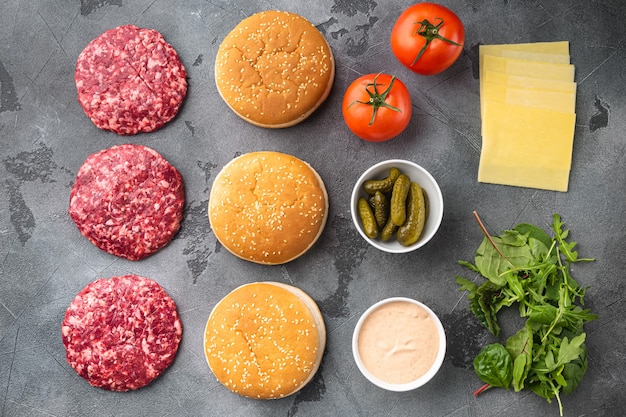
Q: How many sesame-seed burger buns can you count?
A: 3